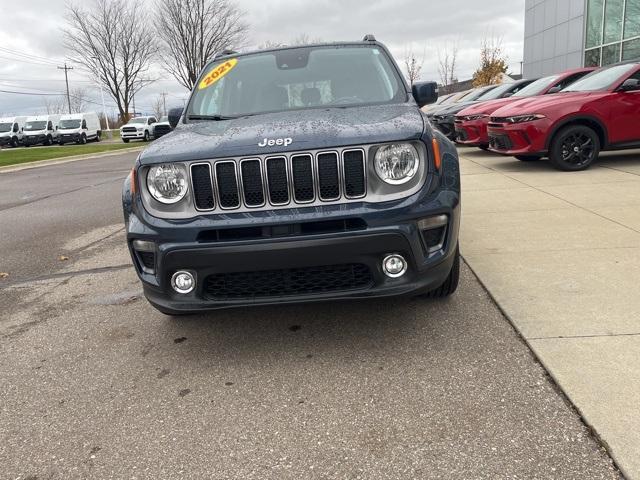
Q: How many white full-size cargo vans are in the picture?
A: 3